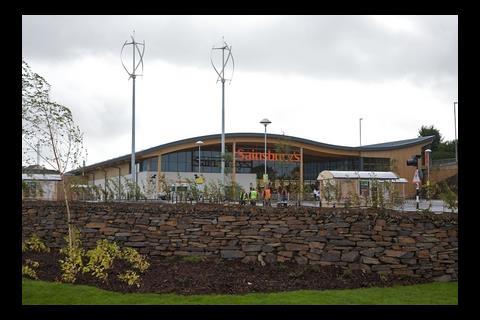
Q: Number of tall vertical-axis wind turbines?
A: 2